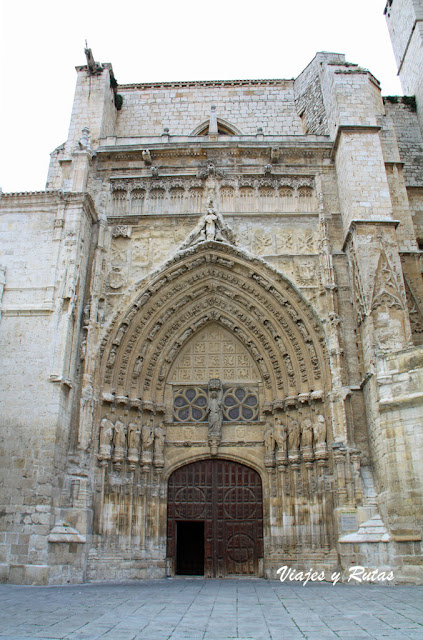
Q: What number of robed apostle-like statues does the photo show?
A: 10